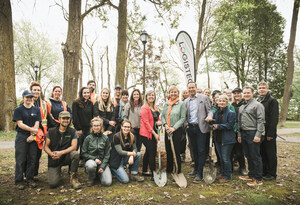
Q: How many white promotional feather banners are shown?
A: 1